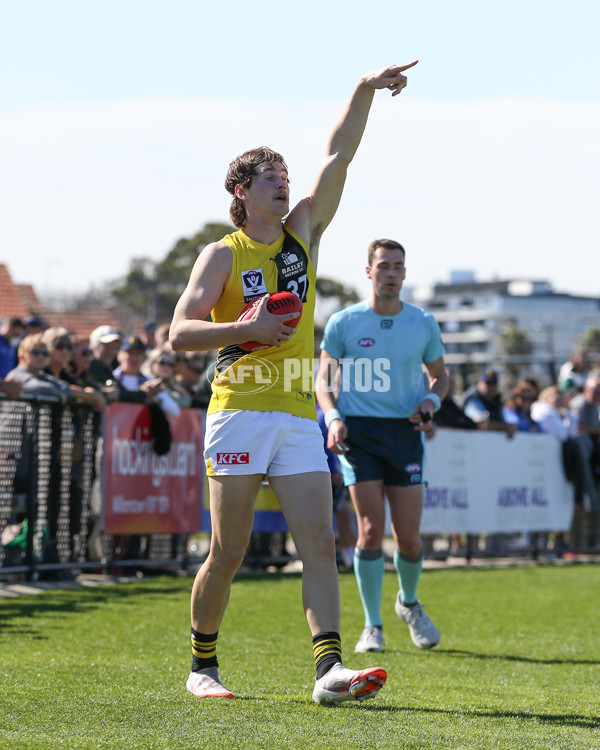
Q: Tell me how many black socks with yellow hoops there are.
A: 2